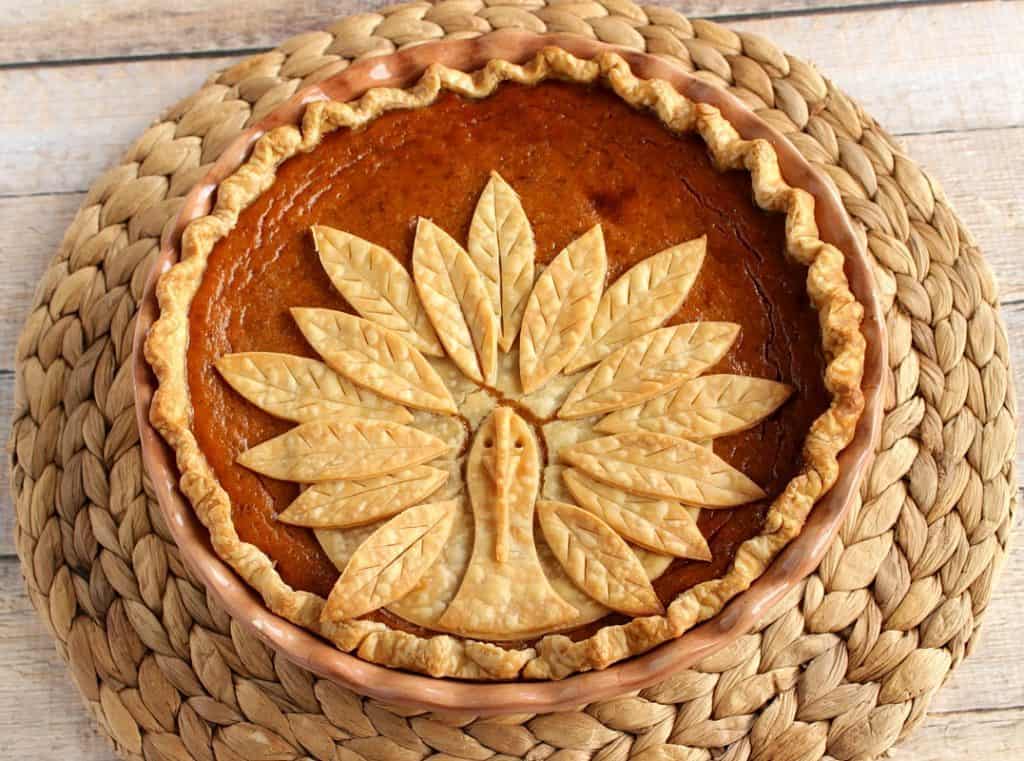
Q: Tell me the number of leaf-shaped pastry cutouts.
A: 15